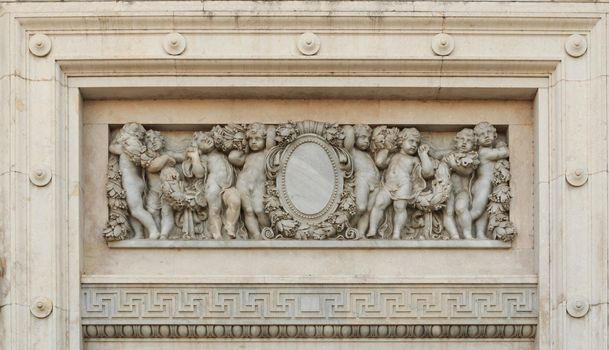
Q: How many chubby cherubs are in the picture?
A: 8